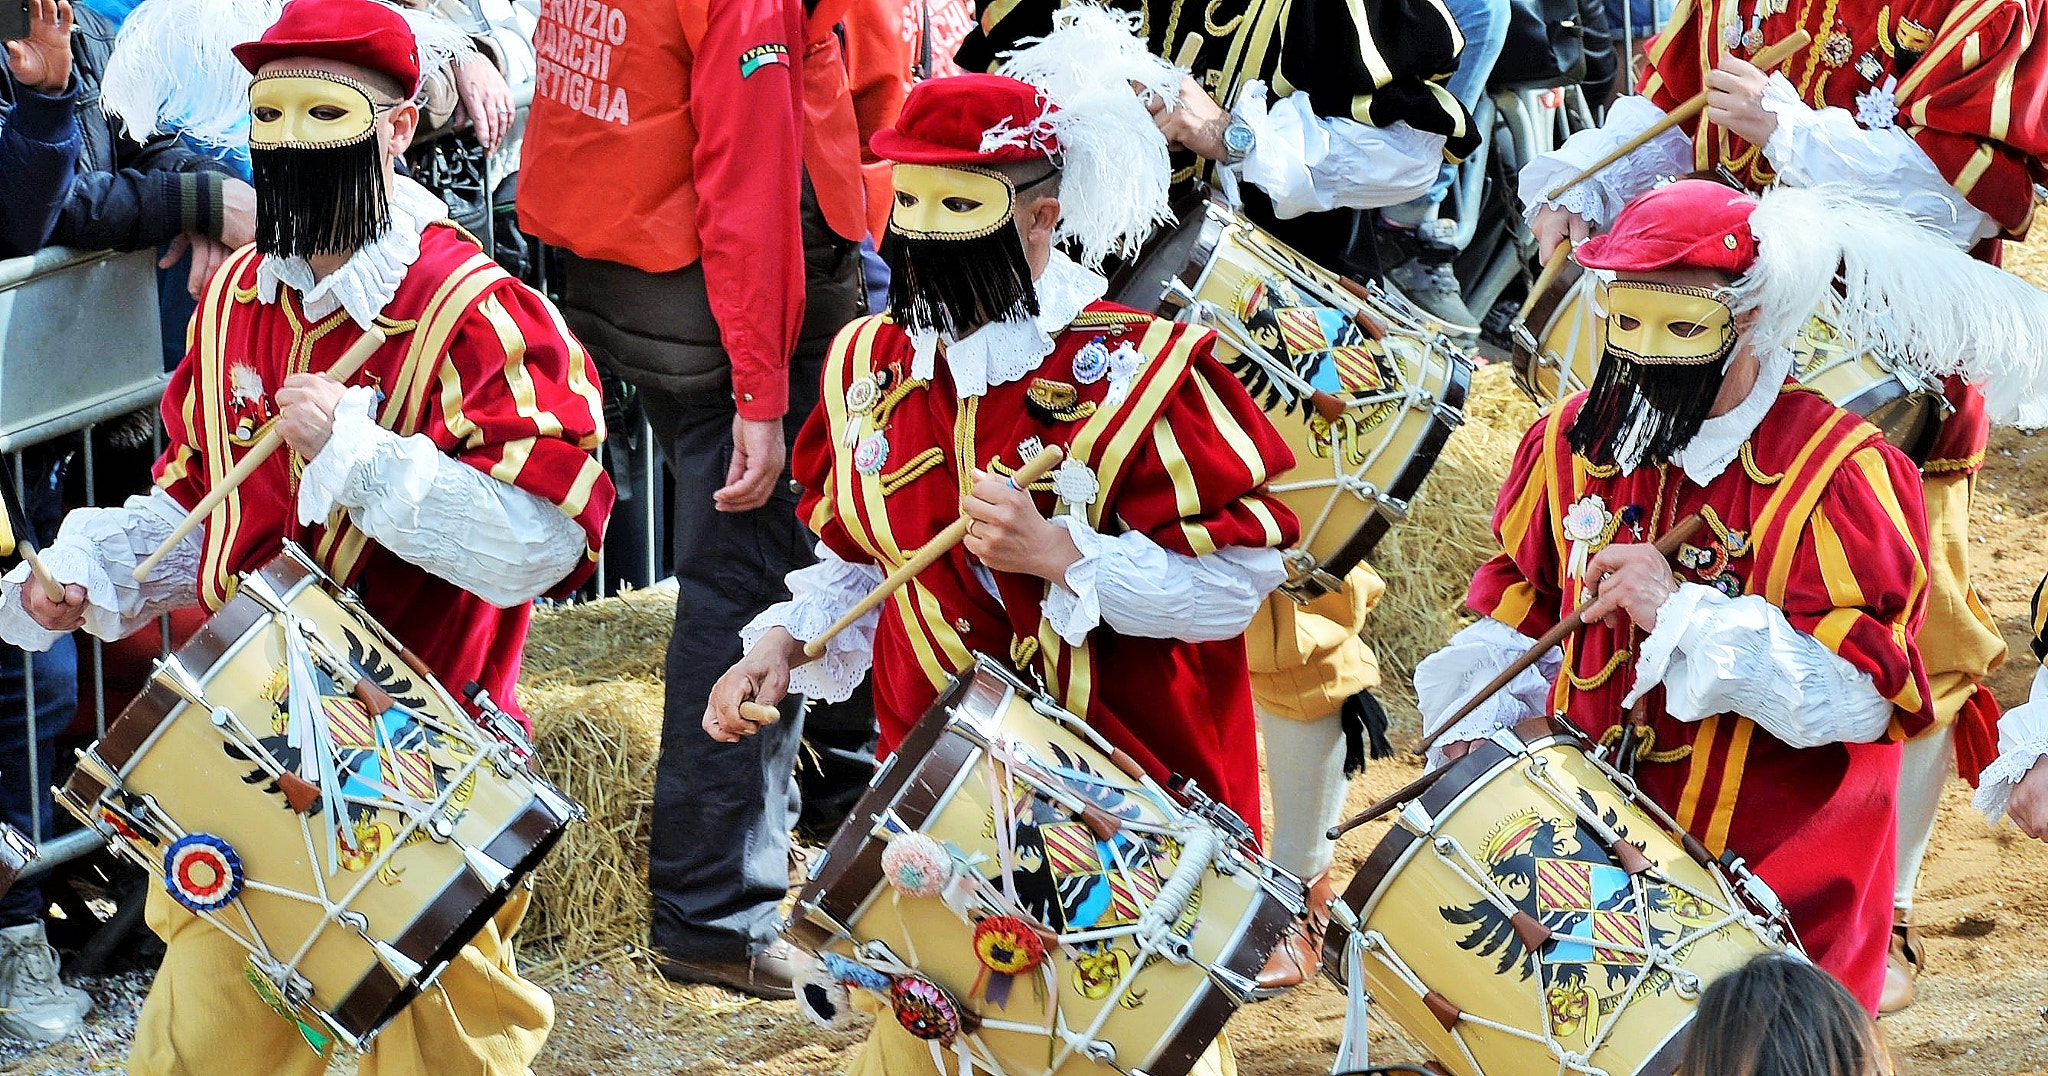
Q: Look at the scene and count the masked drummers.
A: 3